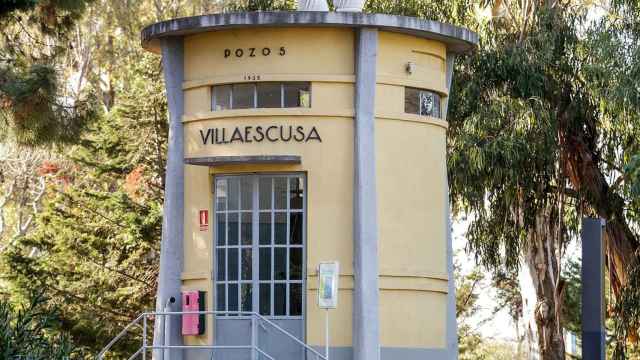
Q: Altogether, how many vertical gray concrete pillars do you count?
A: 3